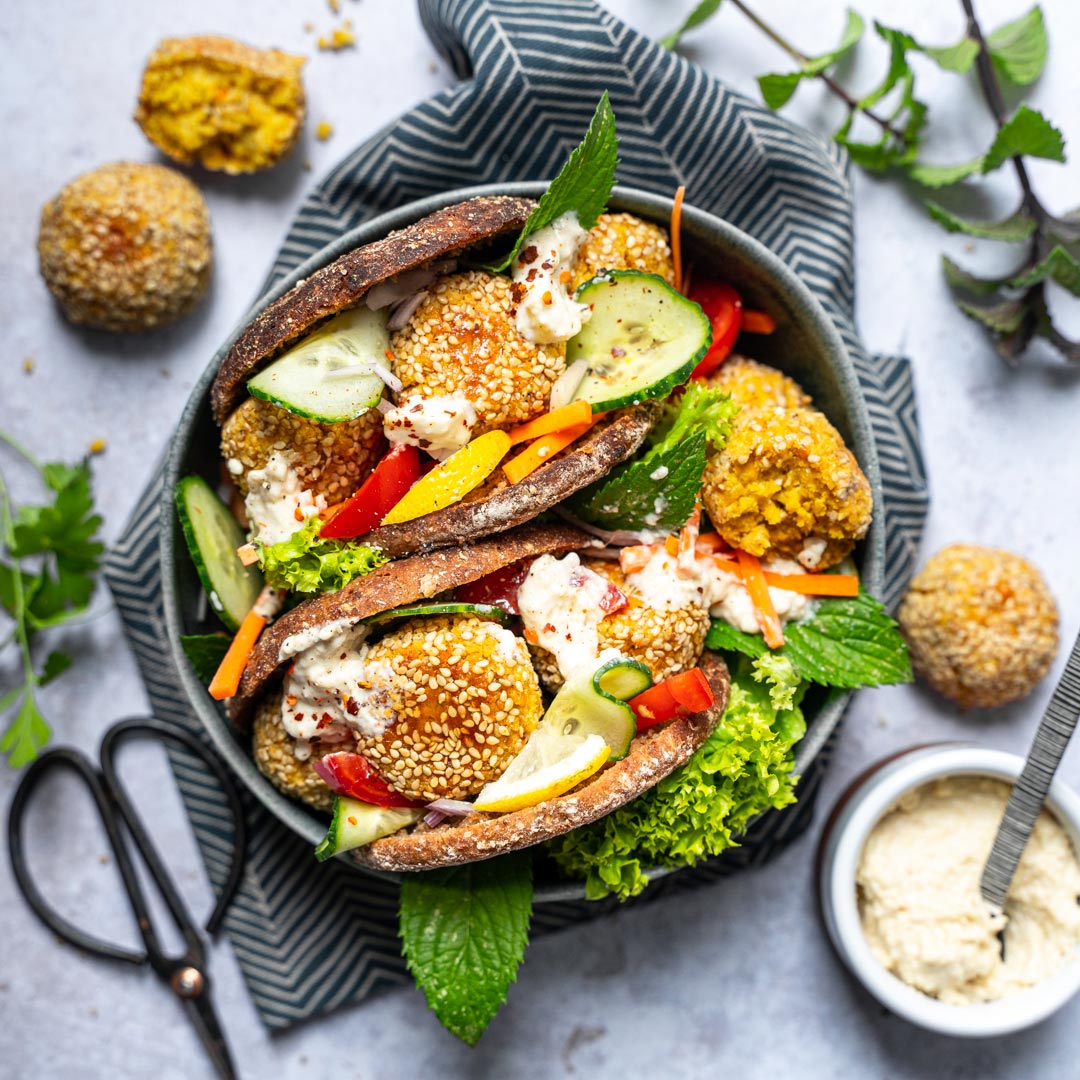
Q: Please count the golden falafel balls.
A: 11